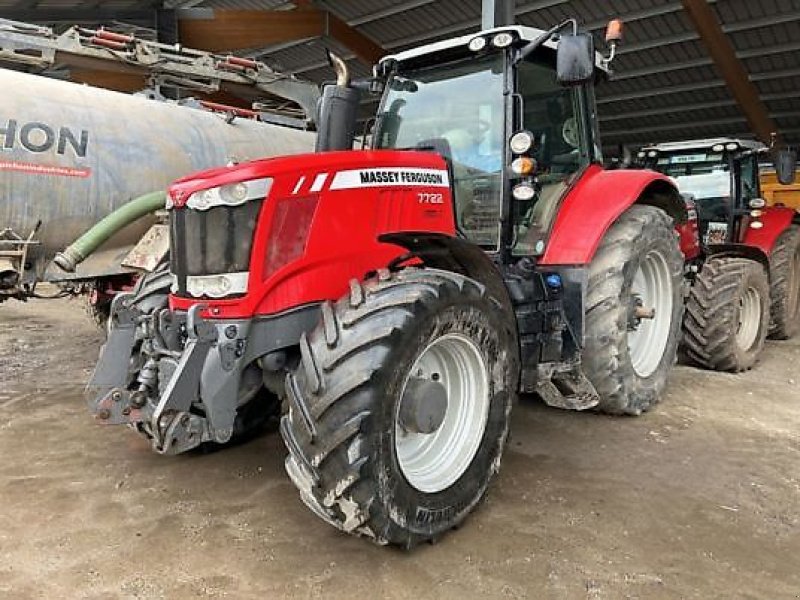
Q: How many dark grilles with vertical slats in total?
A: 1